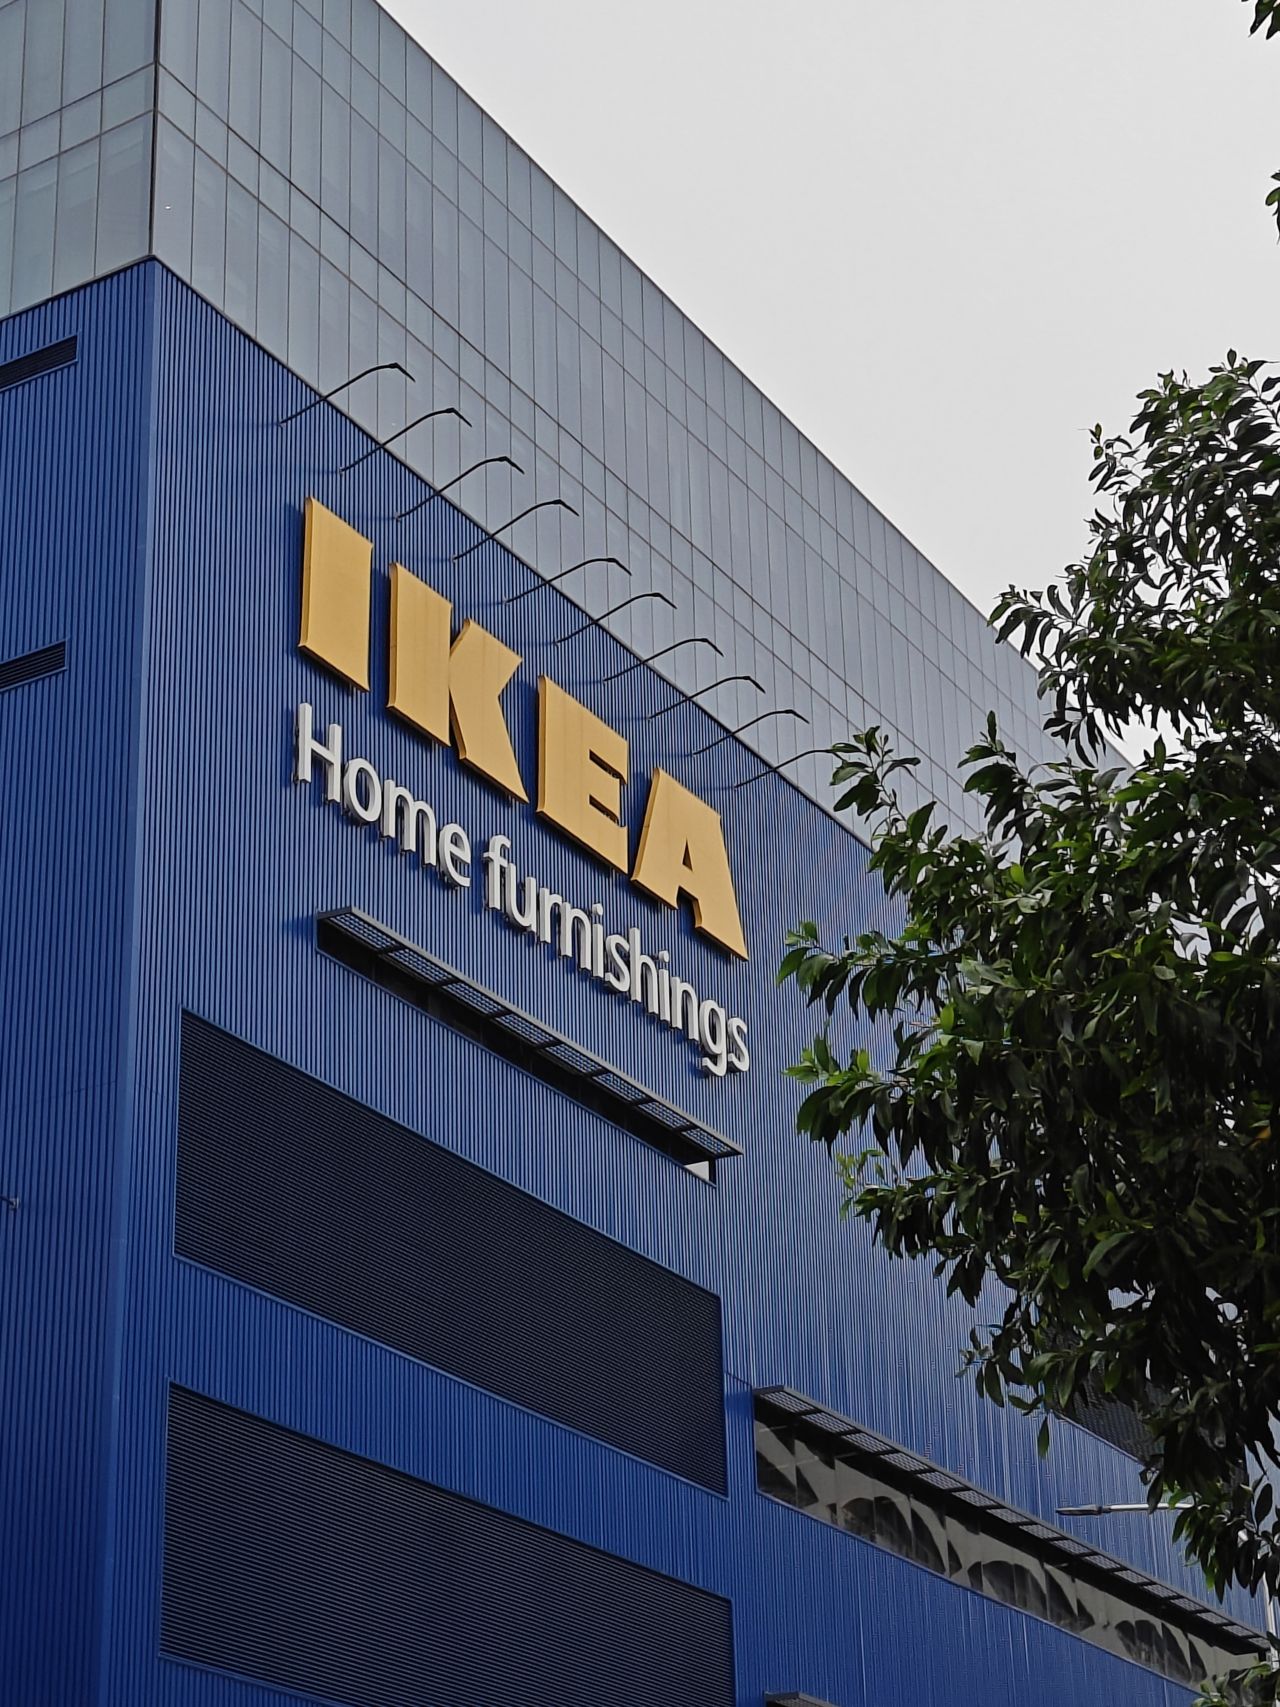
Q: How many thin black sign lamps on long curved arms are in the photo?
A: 10